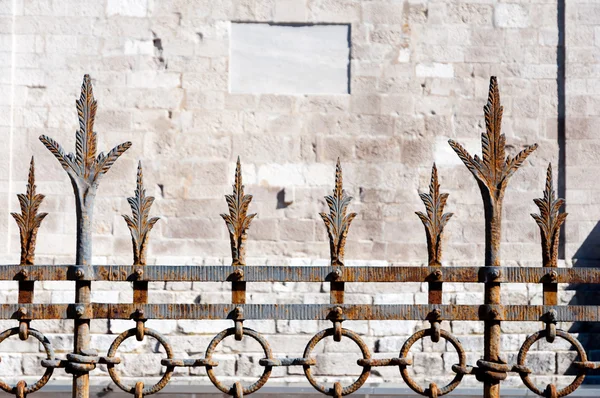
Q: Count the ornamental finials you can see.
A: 8